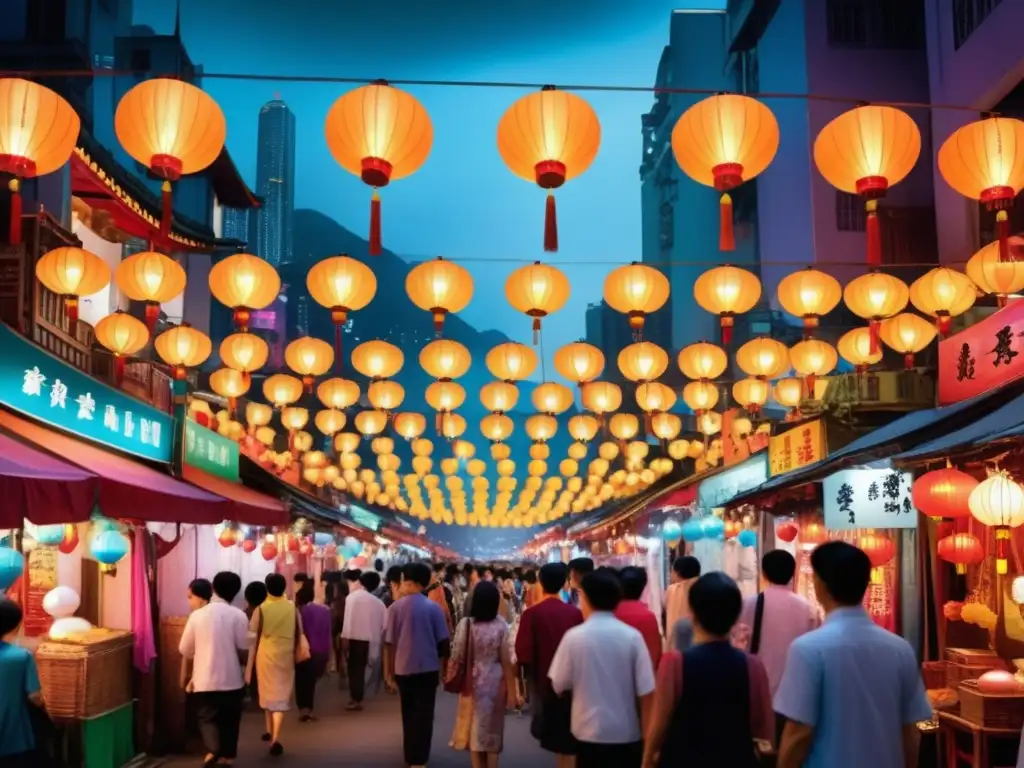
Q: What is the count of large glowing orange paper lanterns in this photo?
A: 7